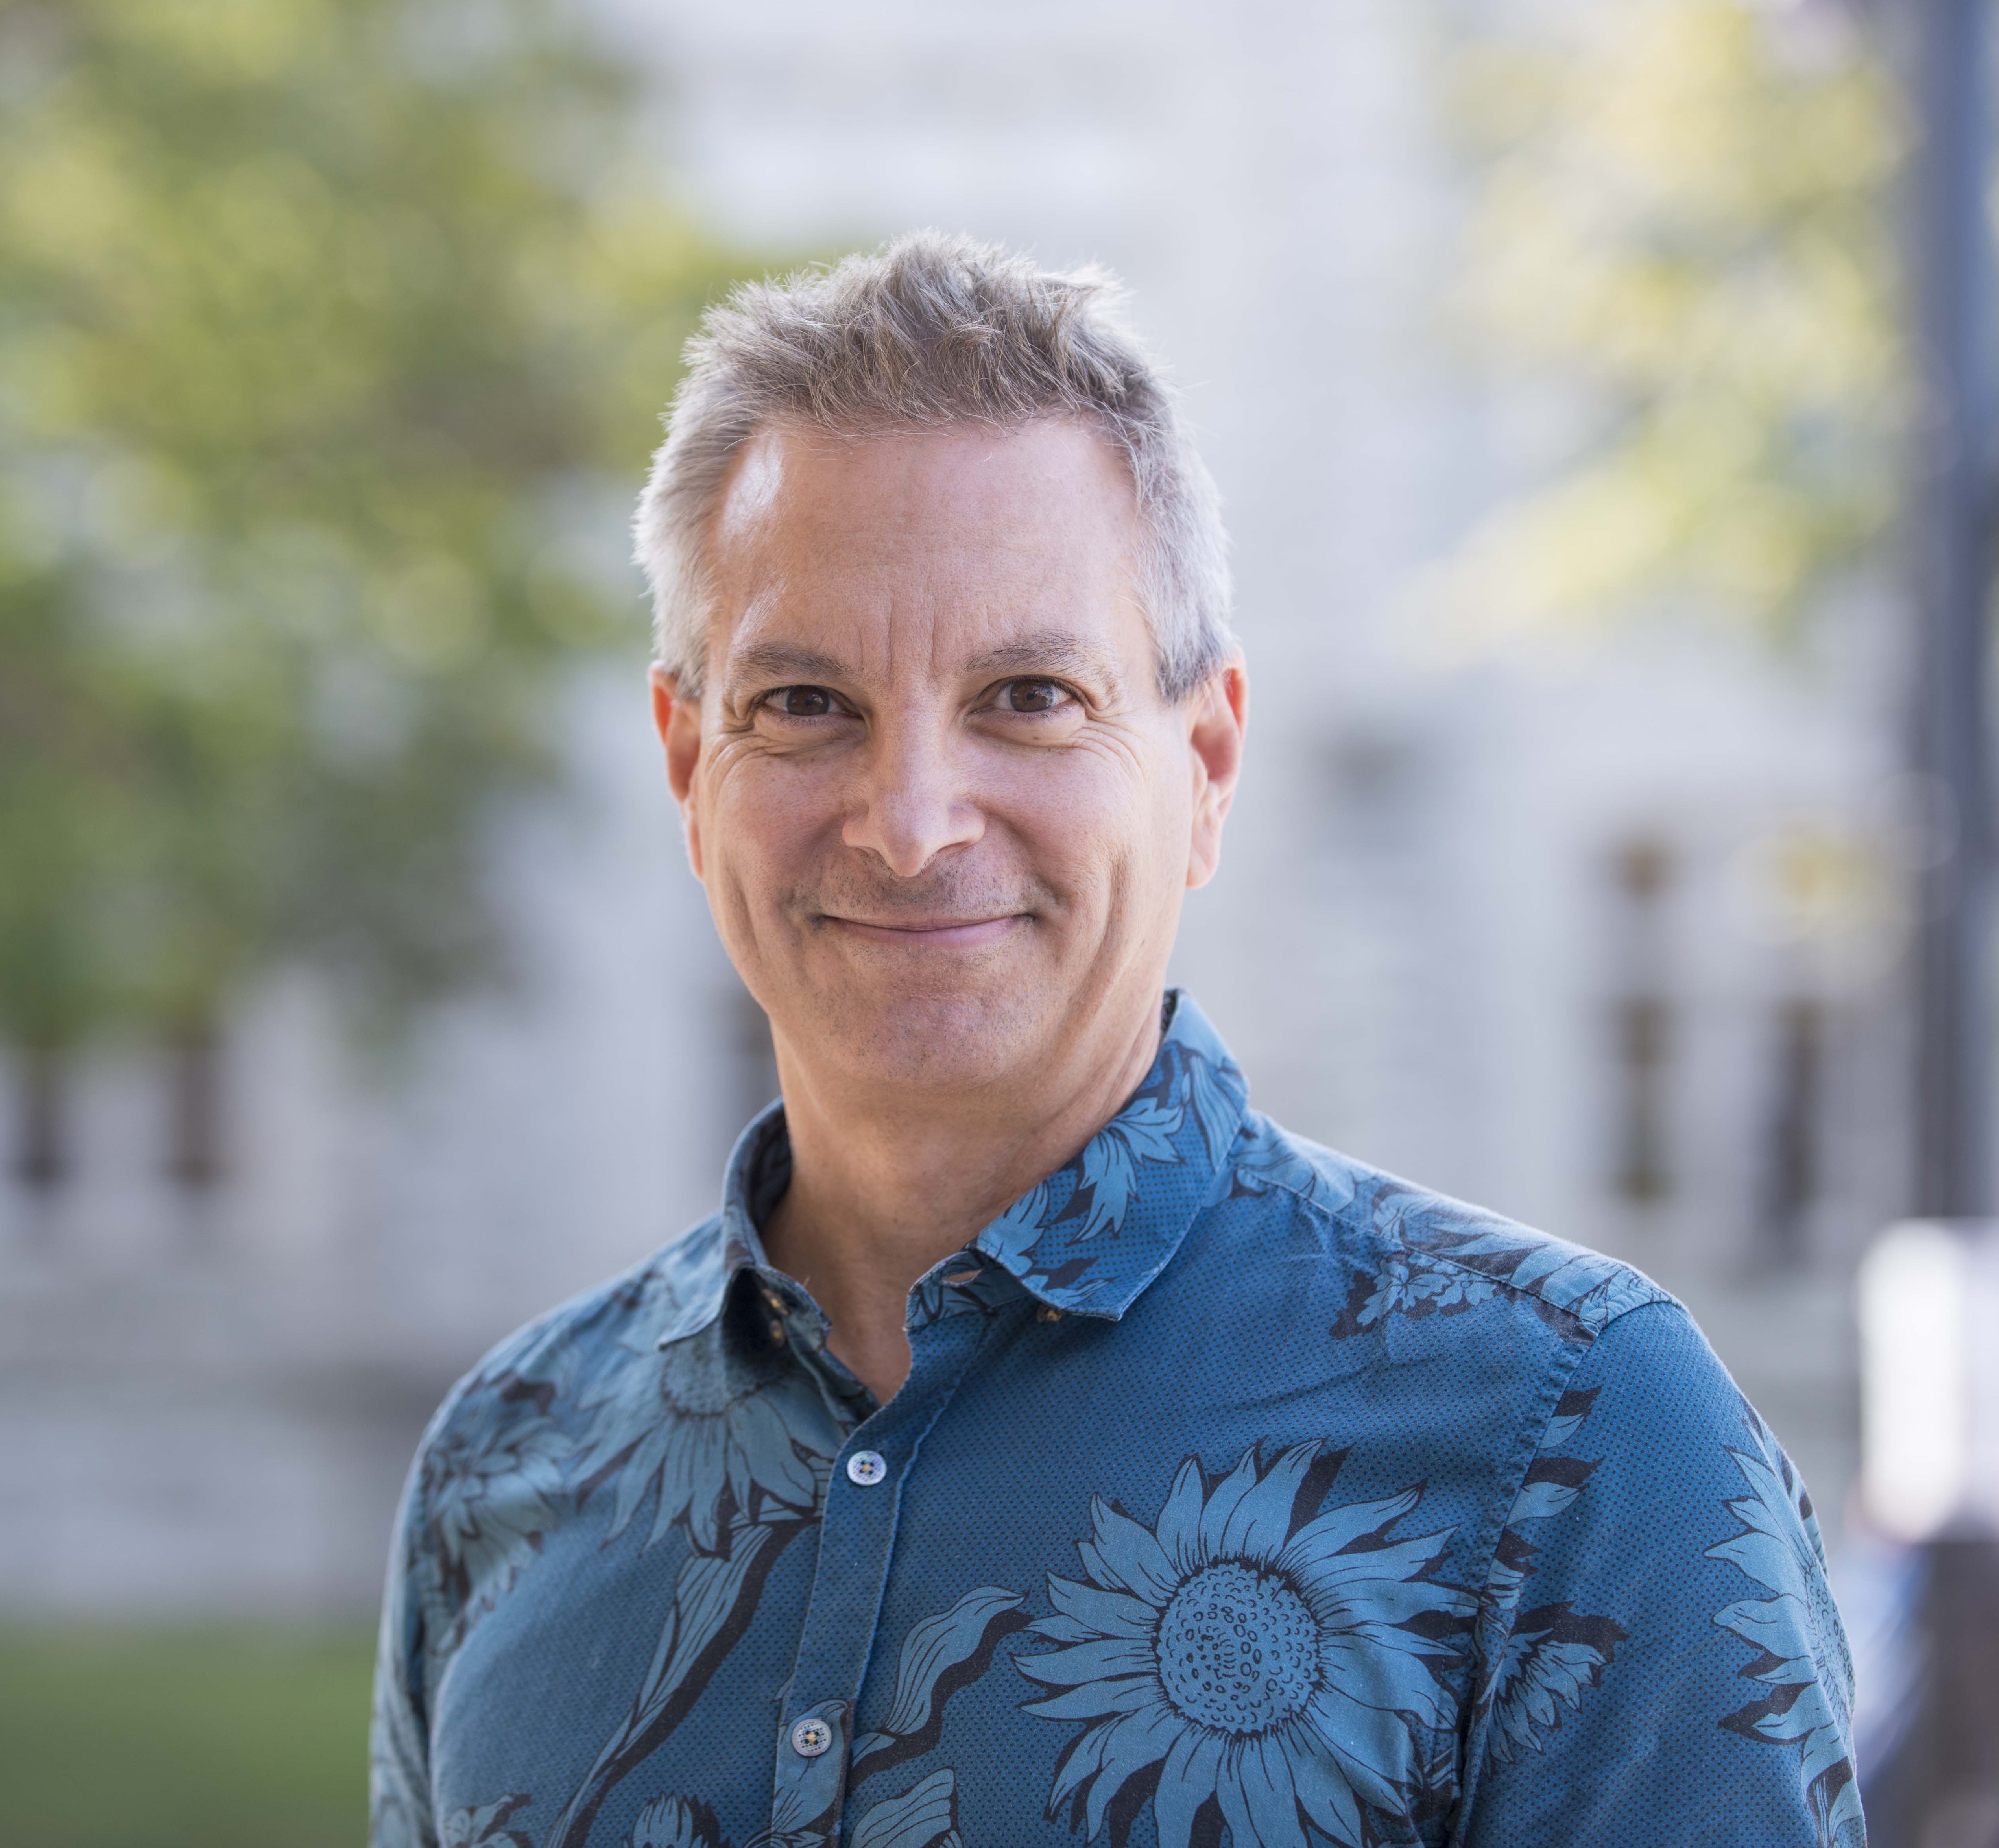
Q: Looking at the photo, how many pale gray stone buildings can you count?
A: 1